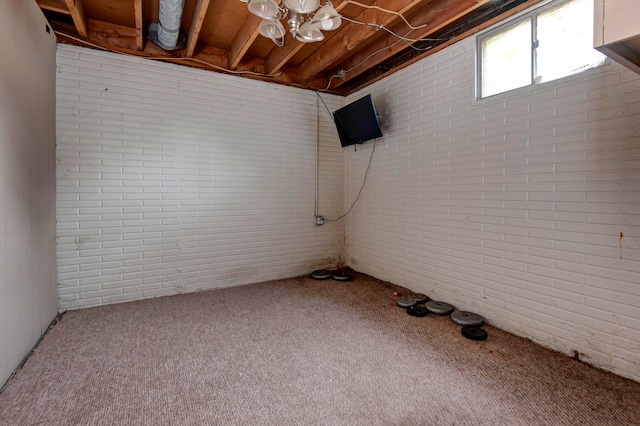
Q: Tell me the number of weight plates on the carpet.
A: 8